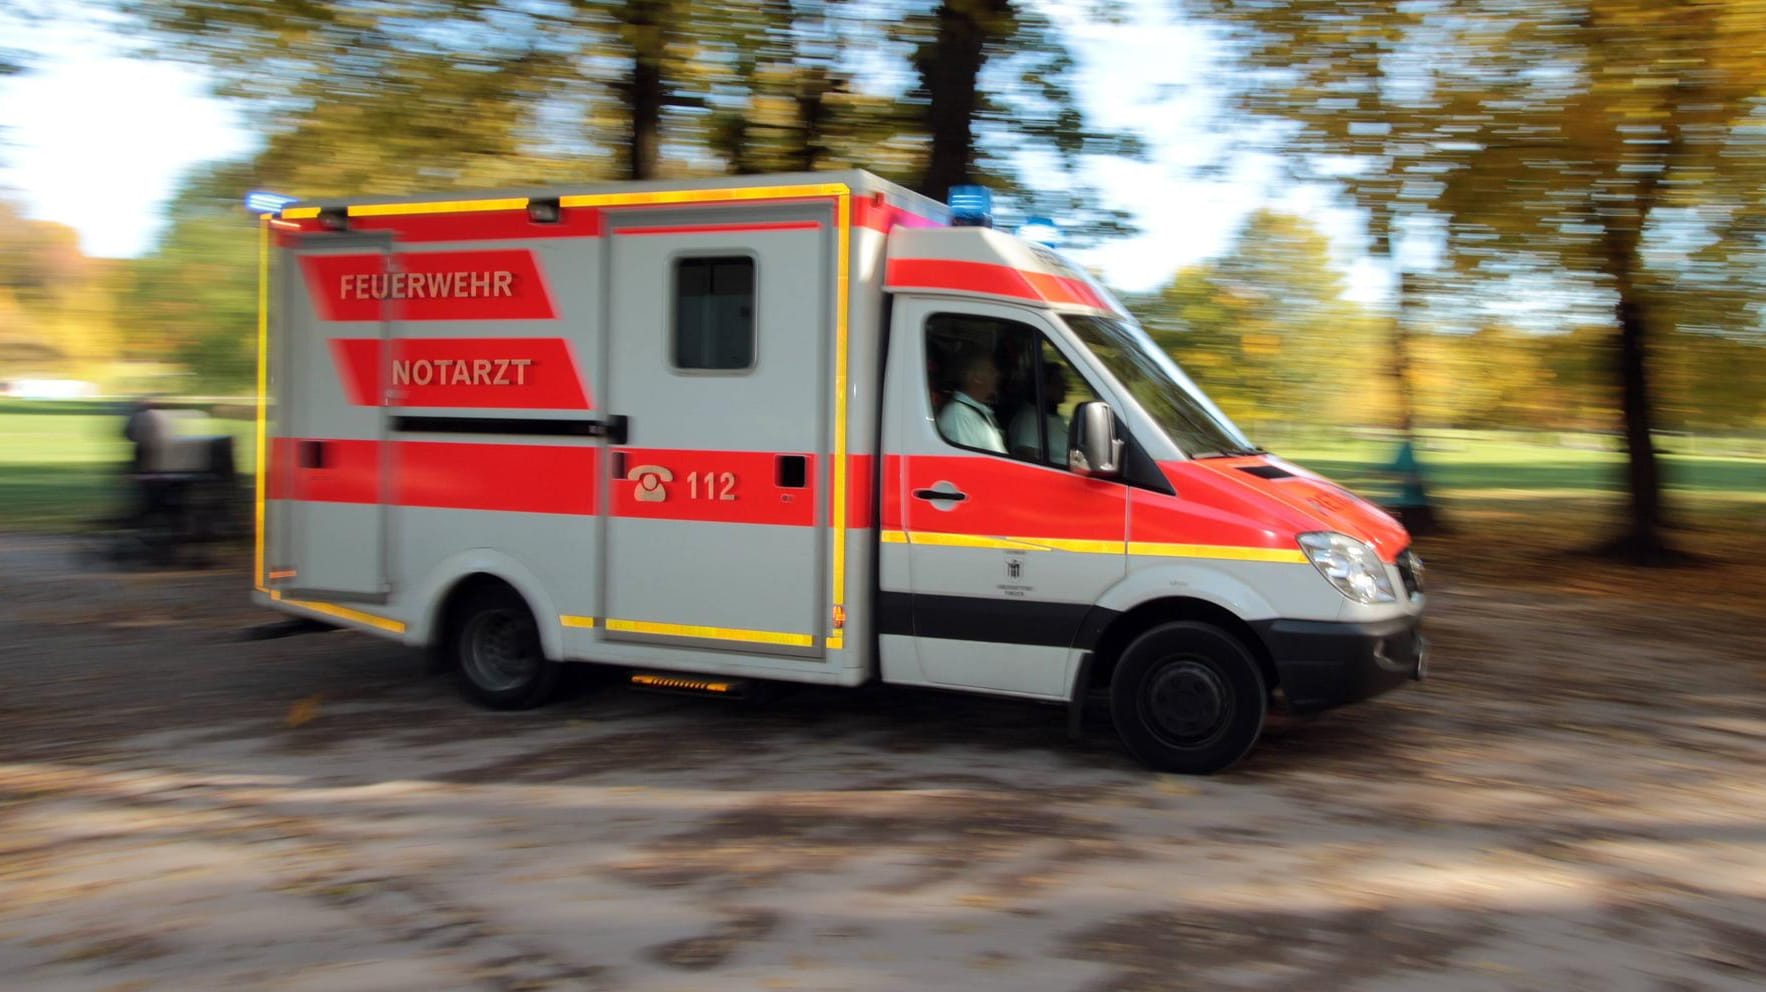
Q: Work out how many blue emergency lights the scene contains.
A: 3